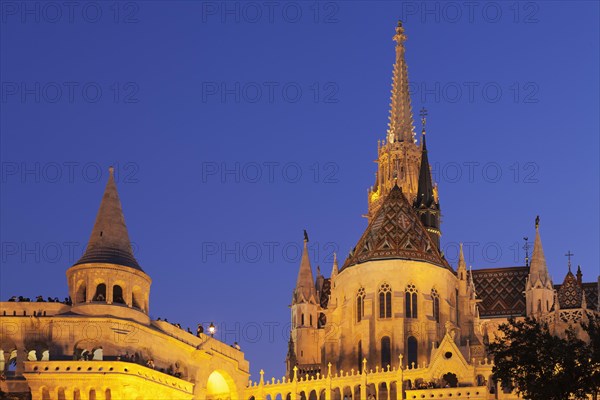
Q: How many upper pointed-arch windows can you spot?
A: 4